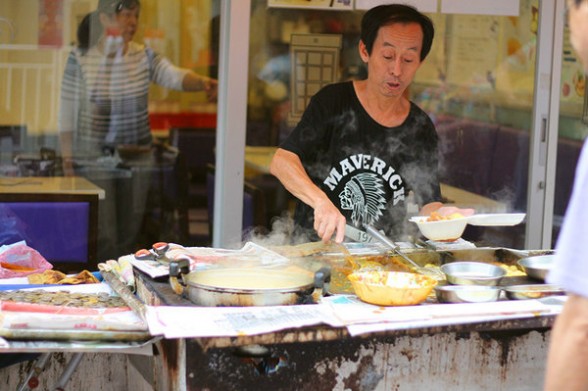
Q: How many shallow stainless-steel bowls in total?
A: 4